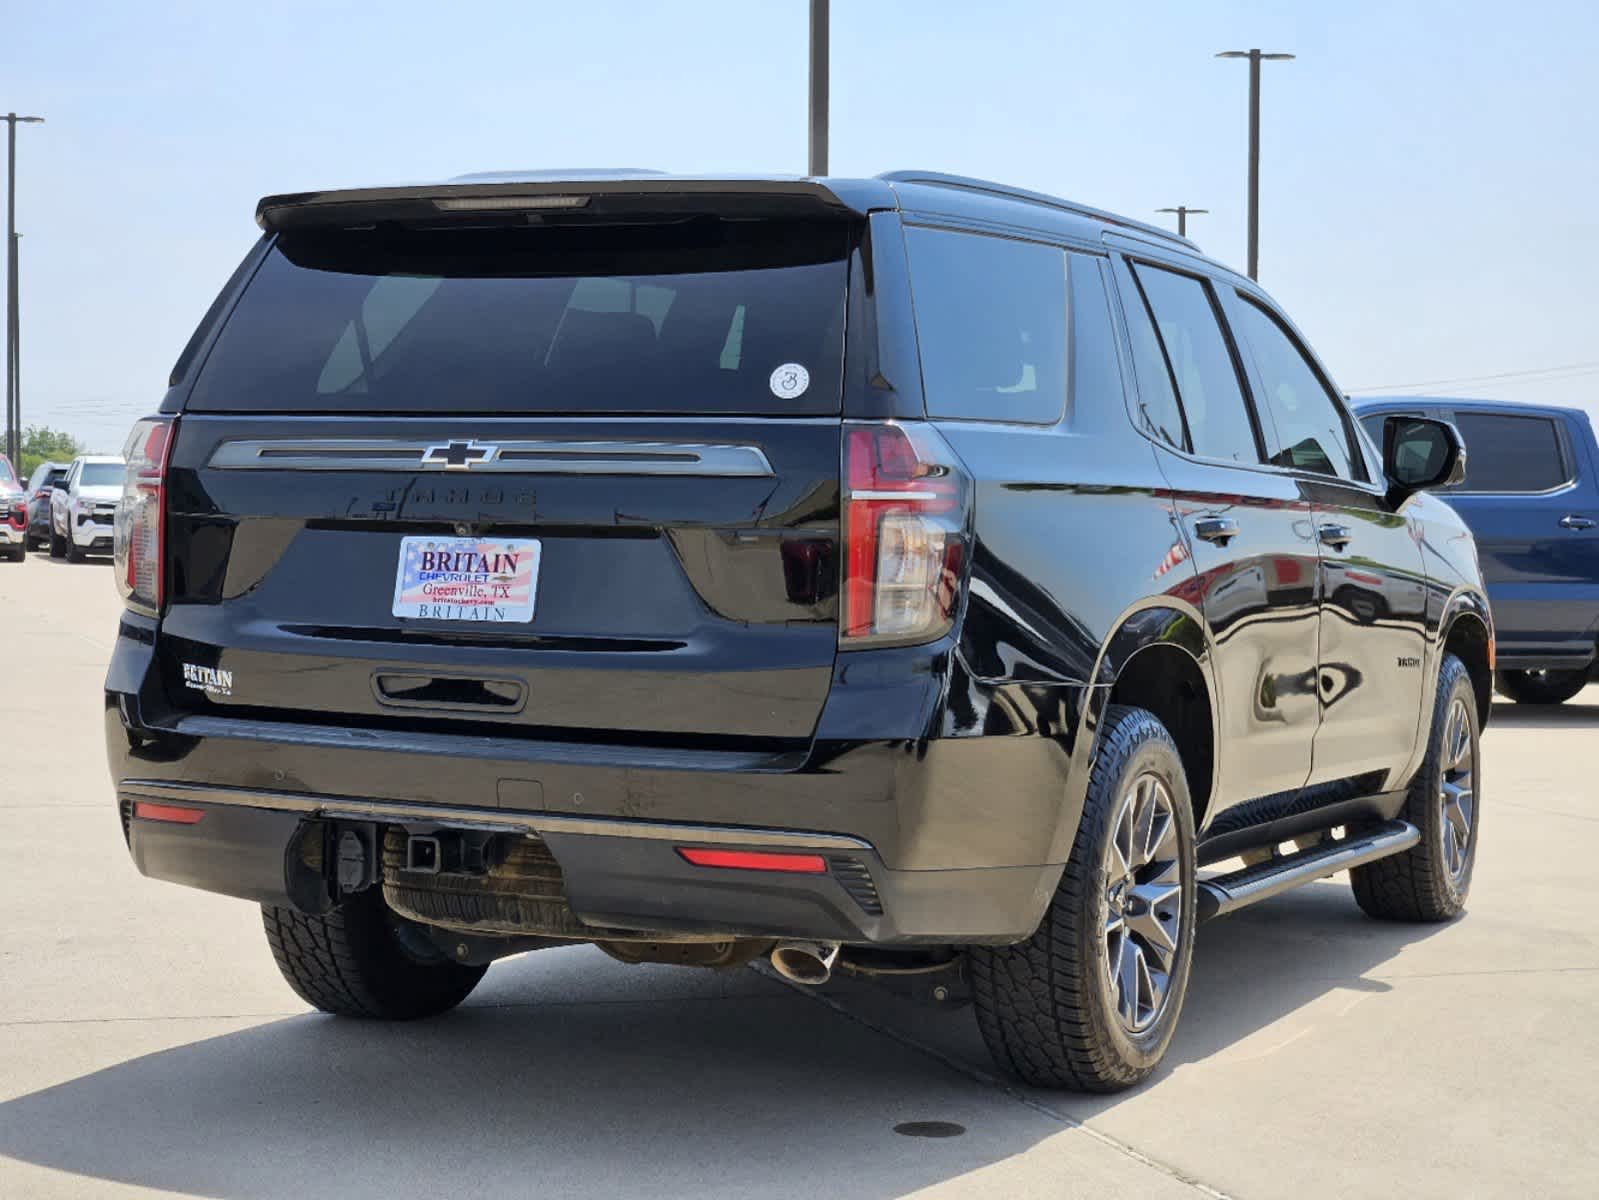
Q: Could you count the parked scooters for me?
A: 0